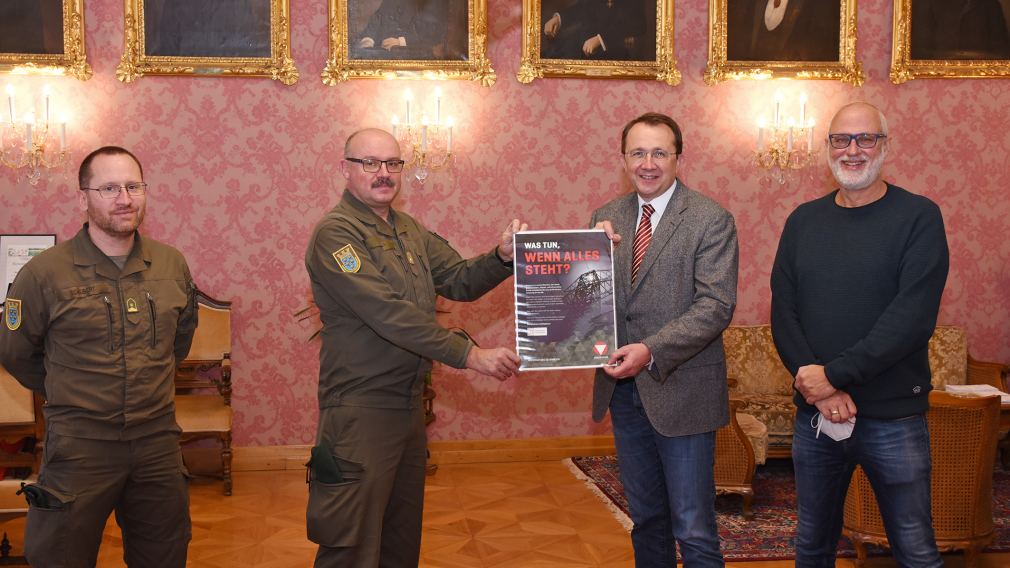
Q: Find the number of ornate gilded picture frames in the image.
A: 6